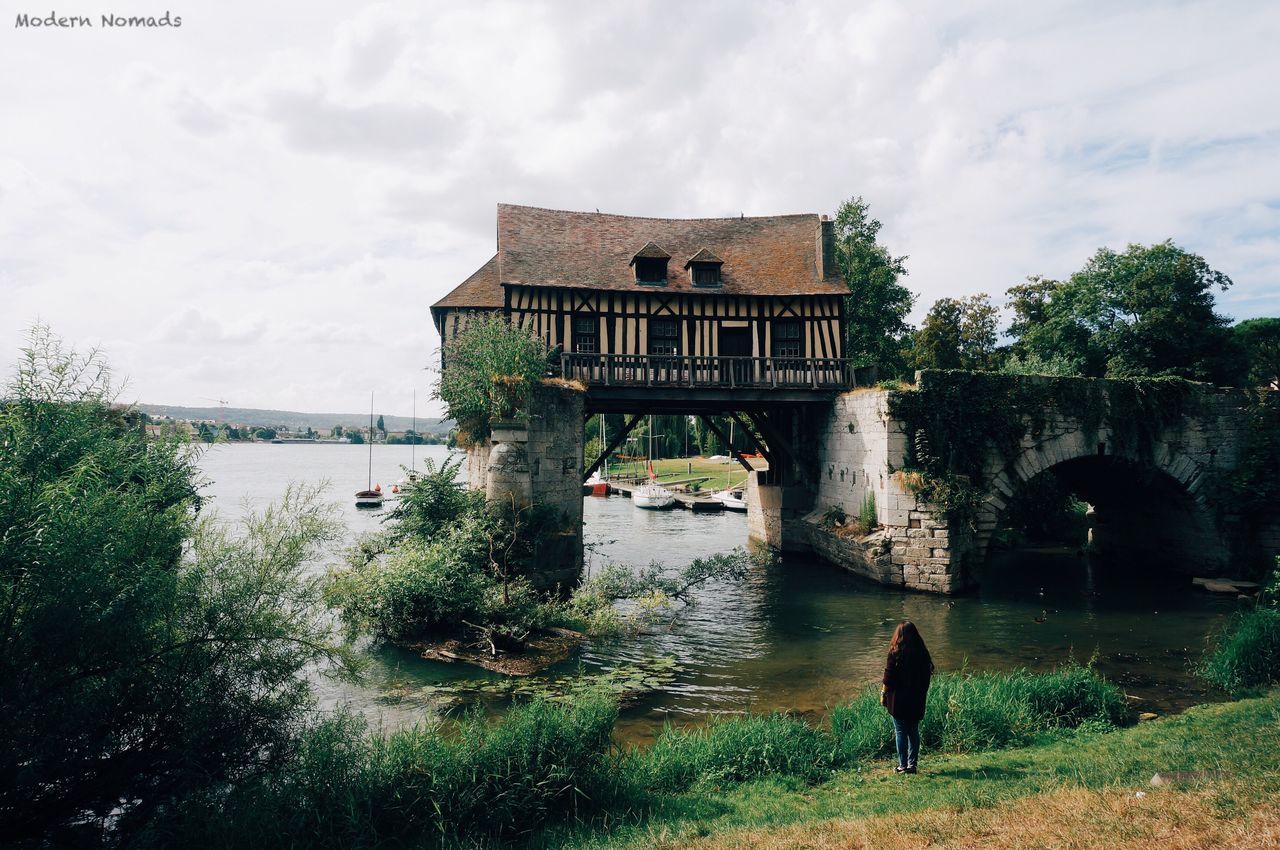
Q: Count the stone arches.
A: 1